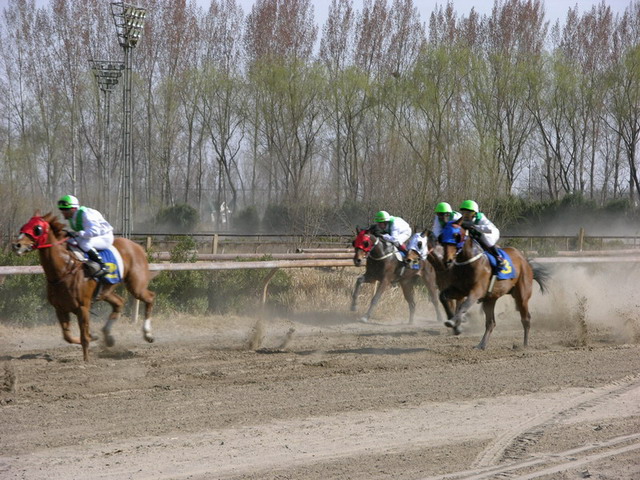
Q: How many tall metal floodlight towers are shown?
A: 2